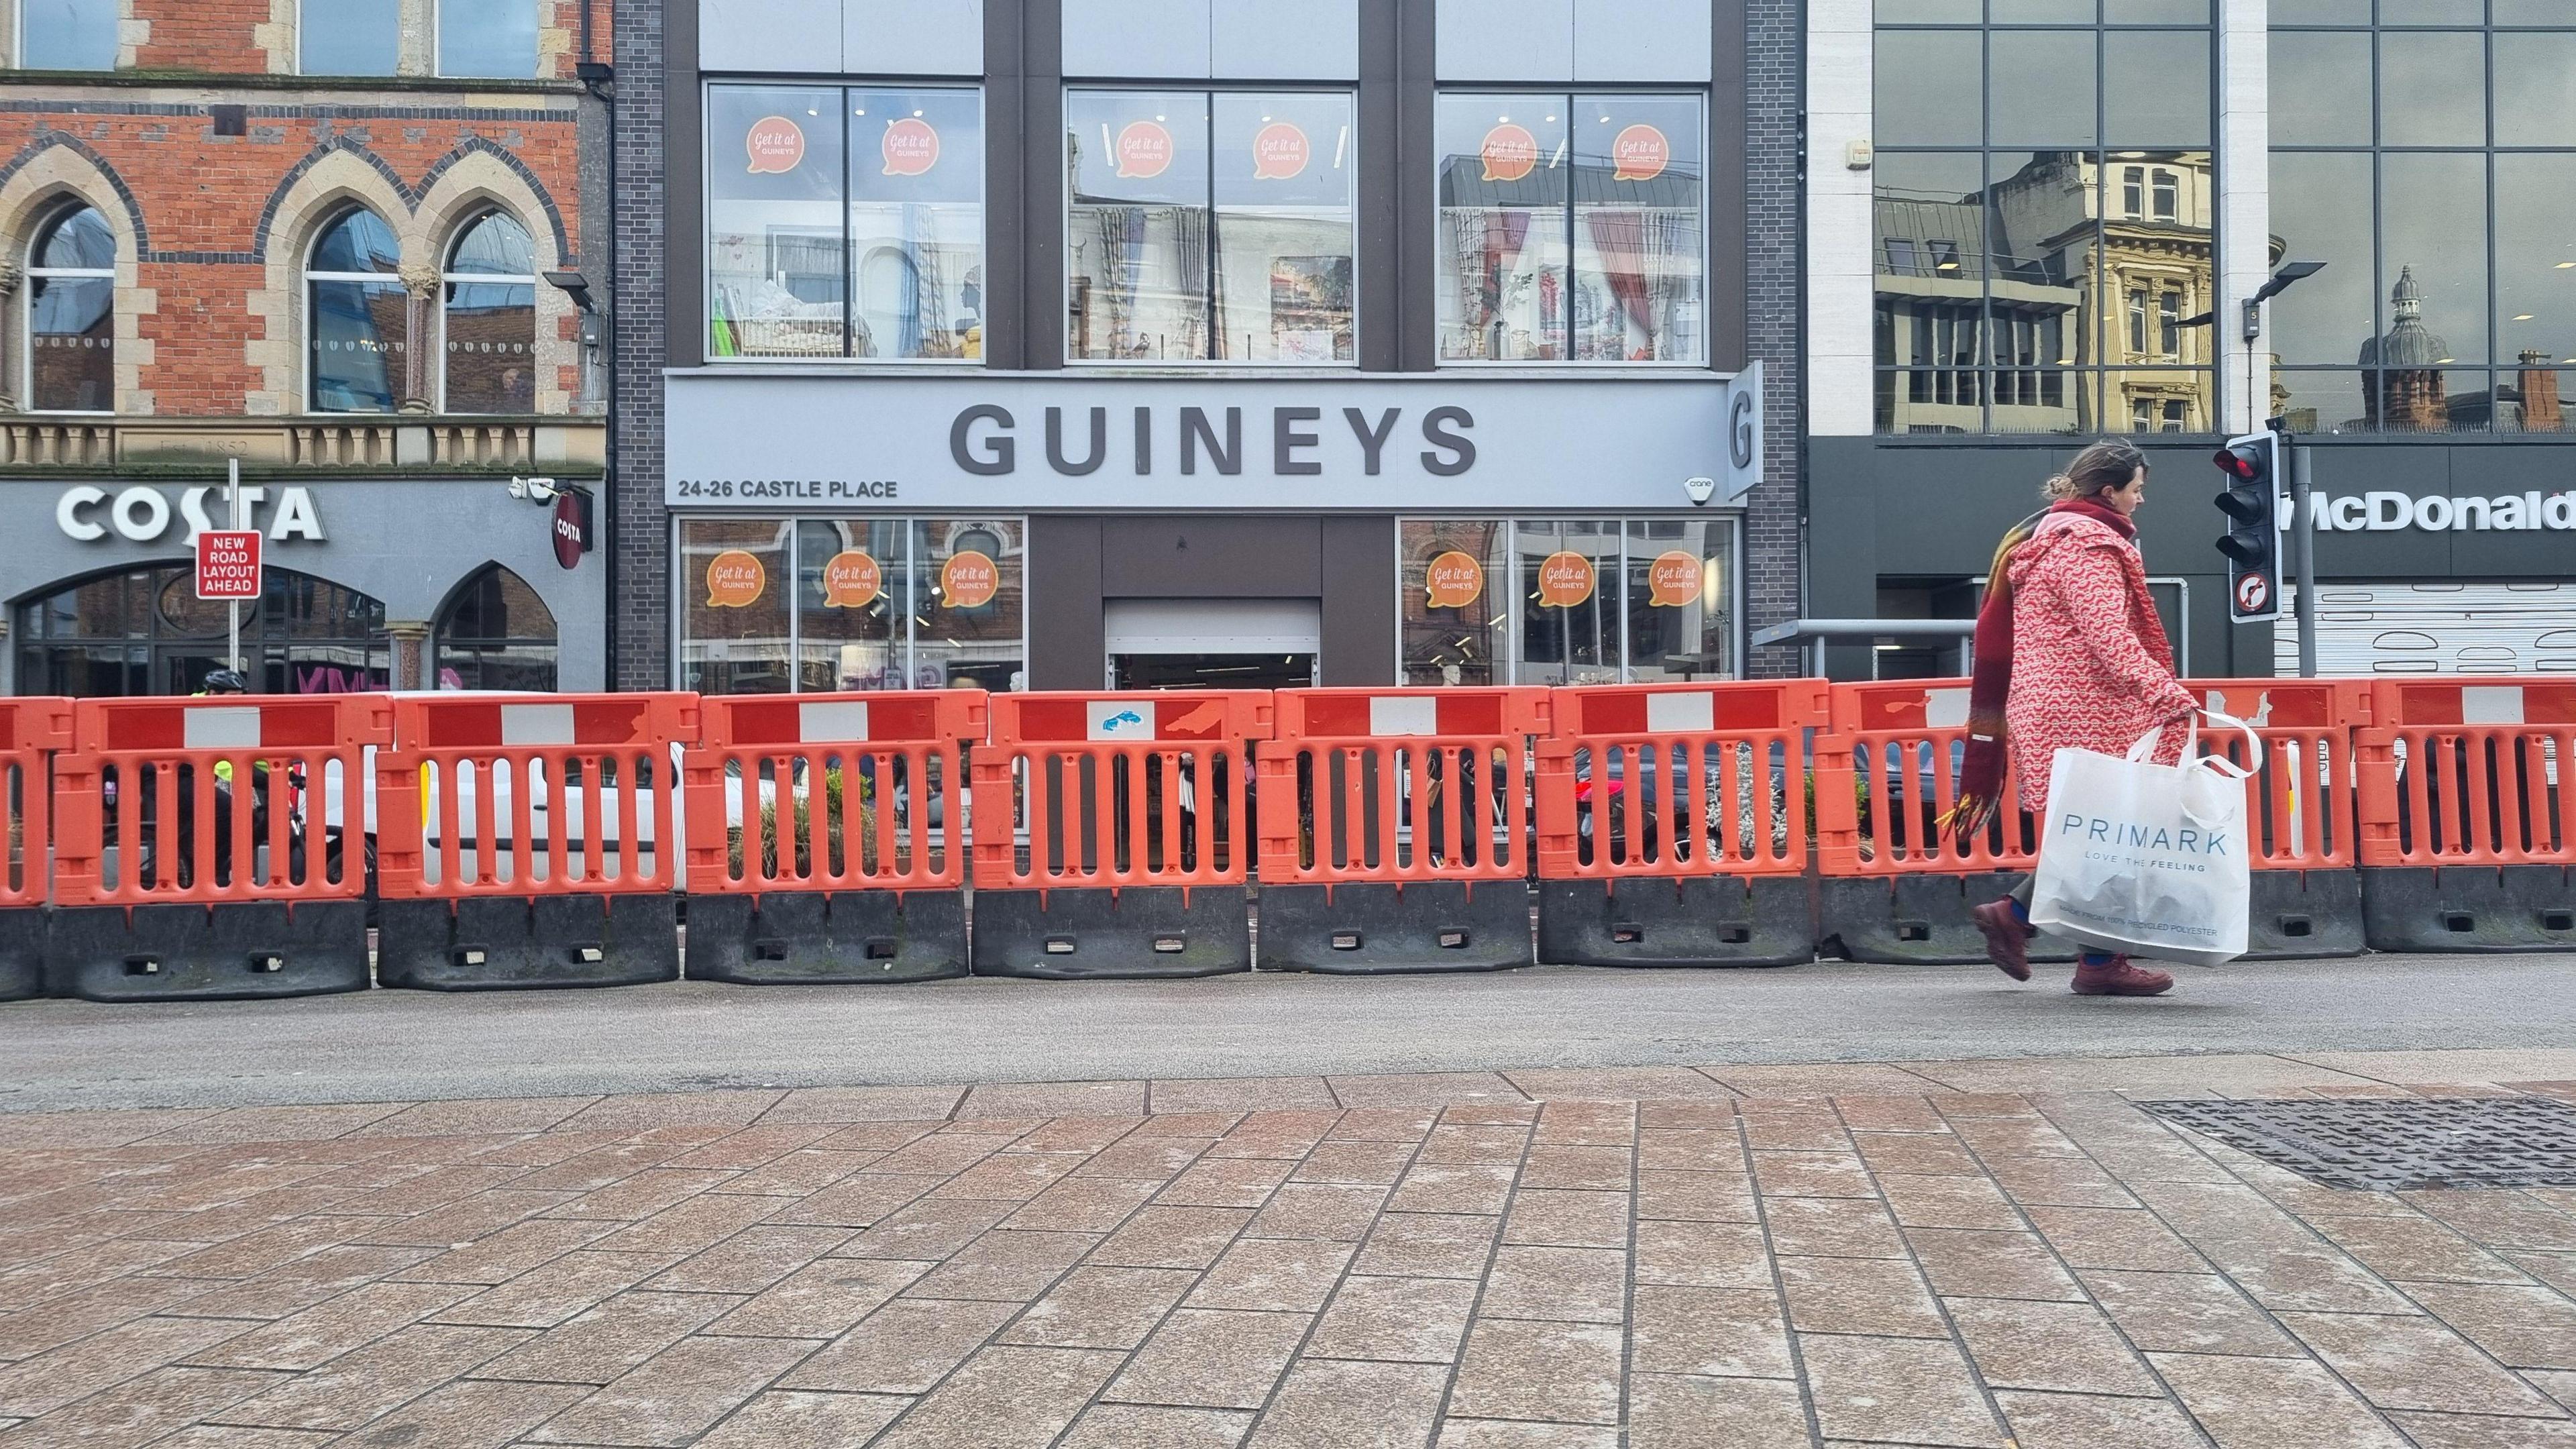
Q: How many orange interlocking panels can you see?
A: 10